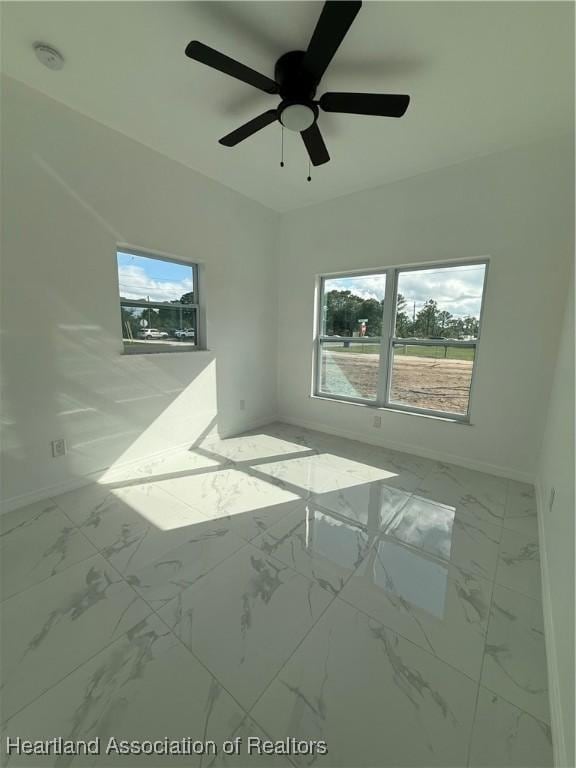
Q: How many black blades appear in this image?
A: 5